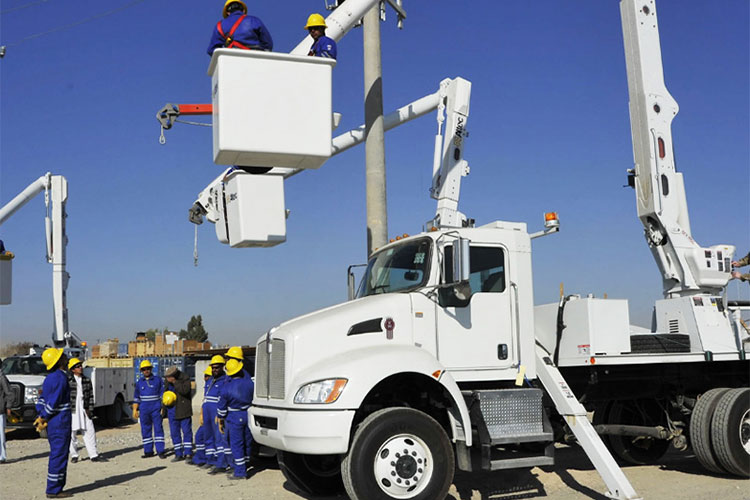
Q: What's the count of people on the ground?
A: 9